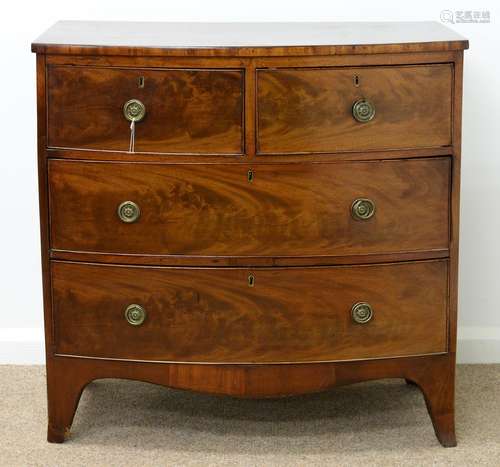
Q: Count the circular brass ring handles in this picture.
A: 6